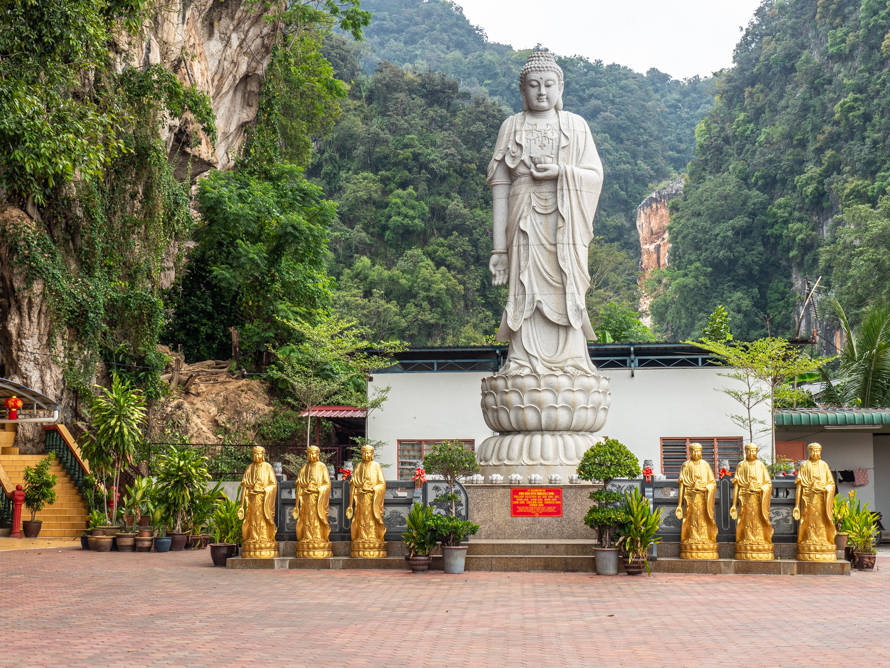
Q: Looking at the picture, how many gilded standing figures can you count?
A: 6